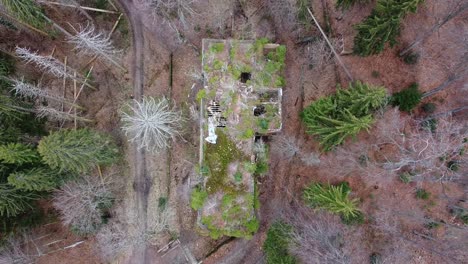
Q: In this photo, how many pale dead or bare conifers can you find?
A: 5